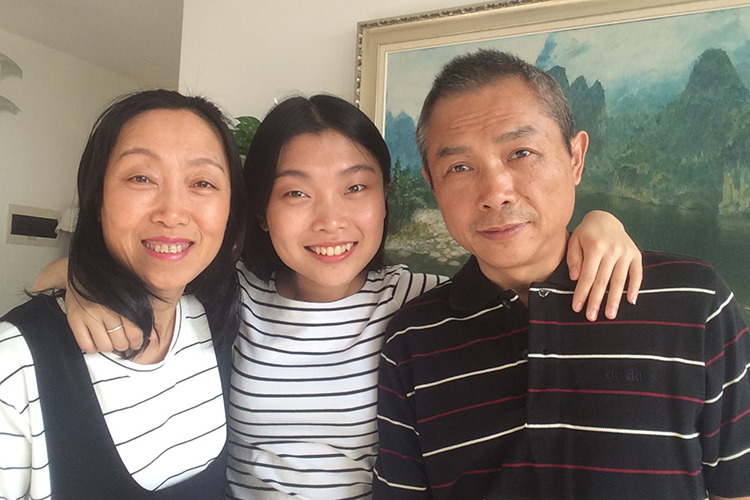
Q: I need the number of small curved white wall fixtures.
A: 2